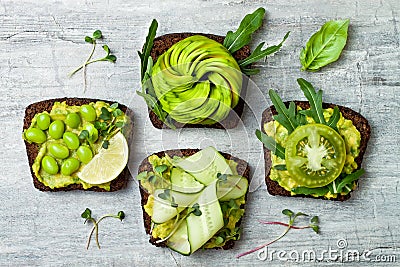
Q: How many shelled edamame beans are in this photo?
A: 11